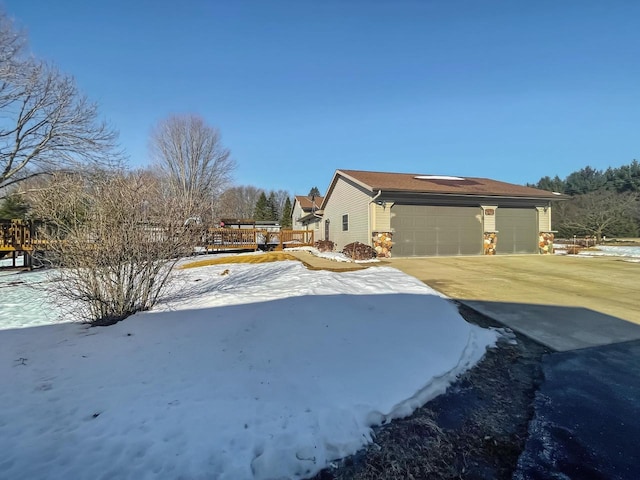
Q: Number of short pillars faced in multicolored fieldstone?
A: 3